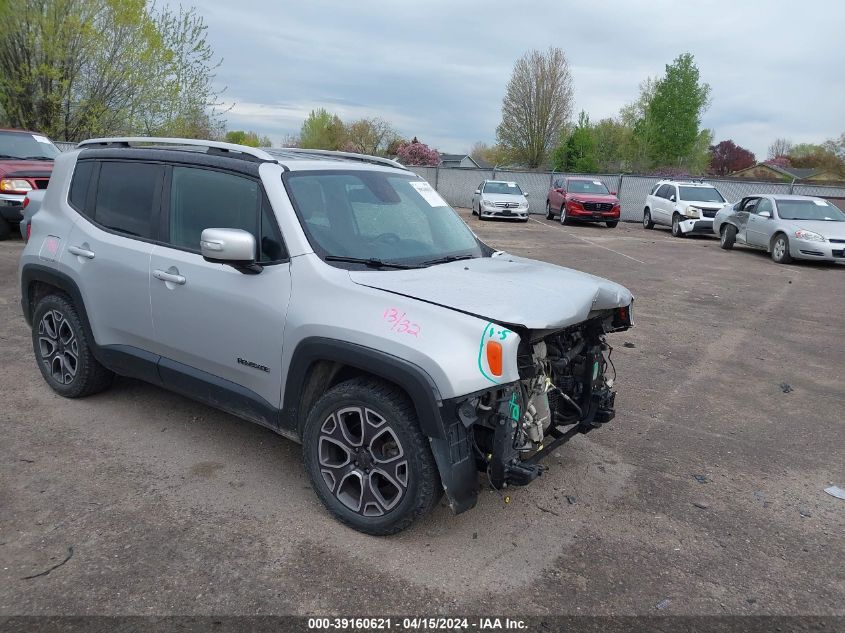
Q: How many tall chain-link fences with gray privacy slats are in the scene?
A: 1